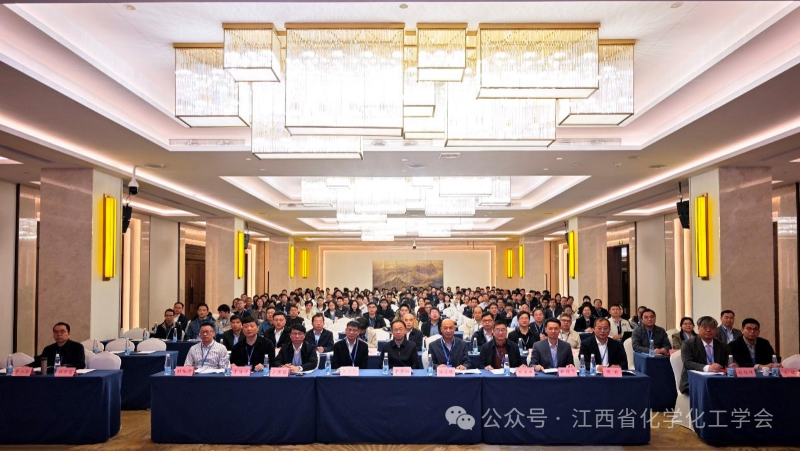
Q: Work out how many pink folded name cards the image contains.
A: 13